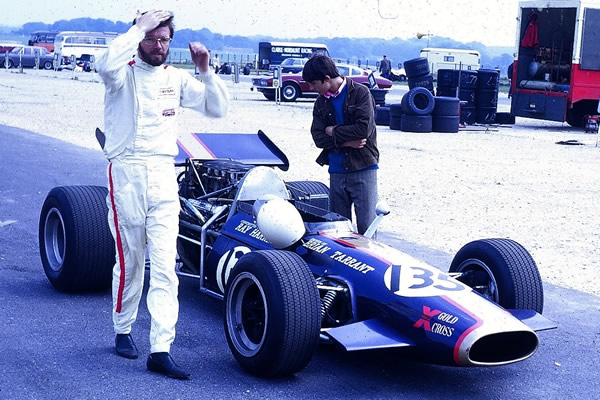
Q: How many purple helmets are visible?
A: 0